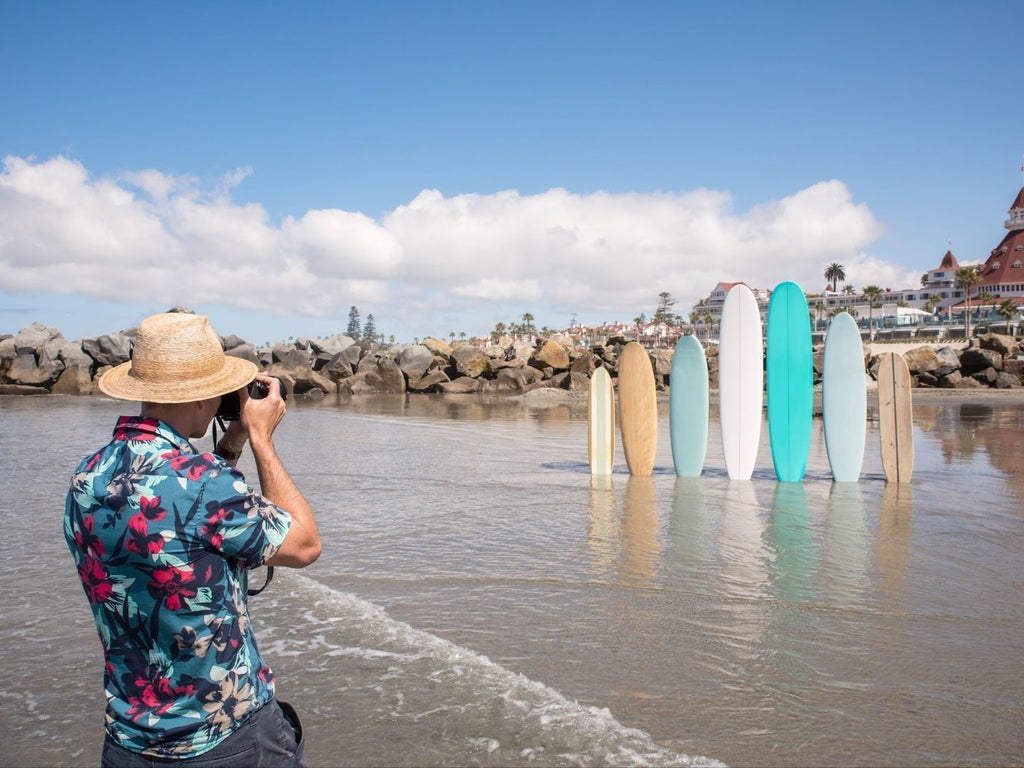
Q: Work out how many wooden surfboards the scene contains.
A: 2